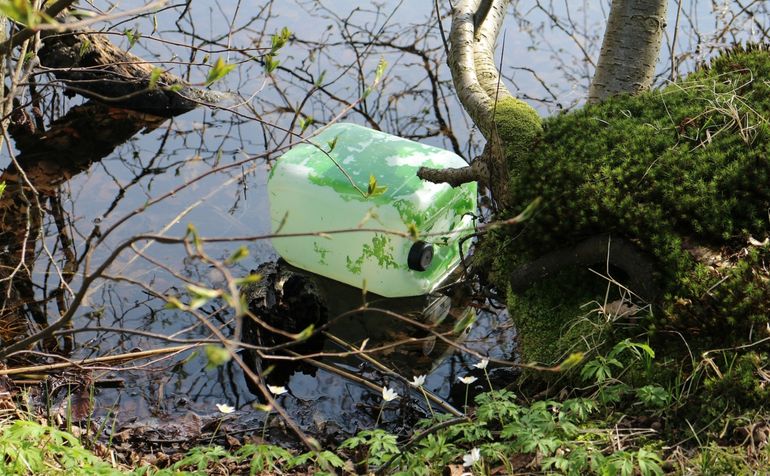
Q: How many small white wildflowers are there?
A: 7